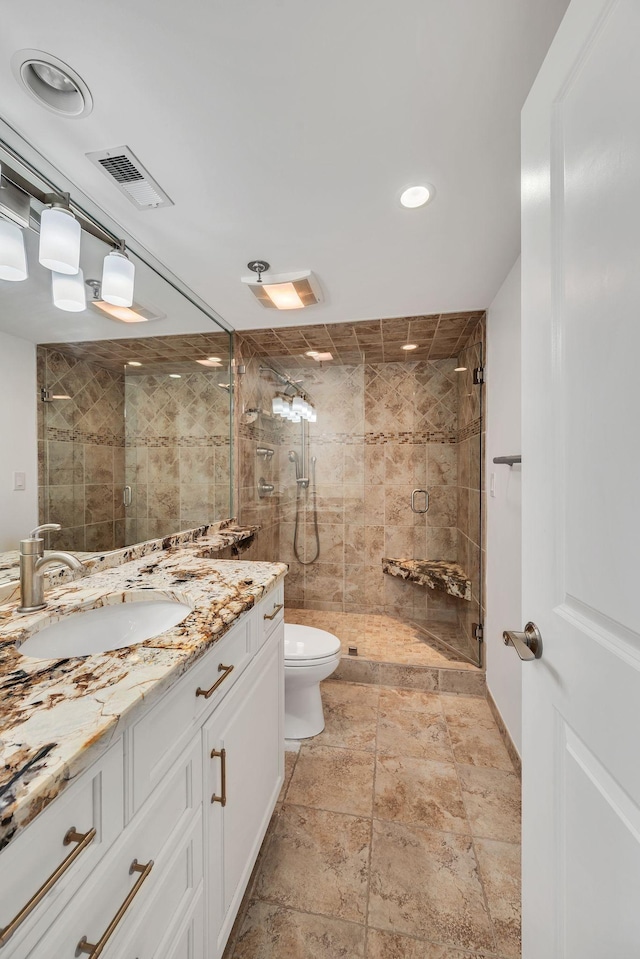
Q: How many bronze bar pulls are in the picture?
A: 5